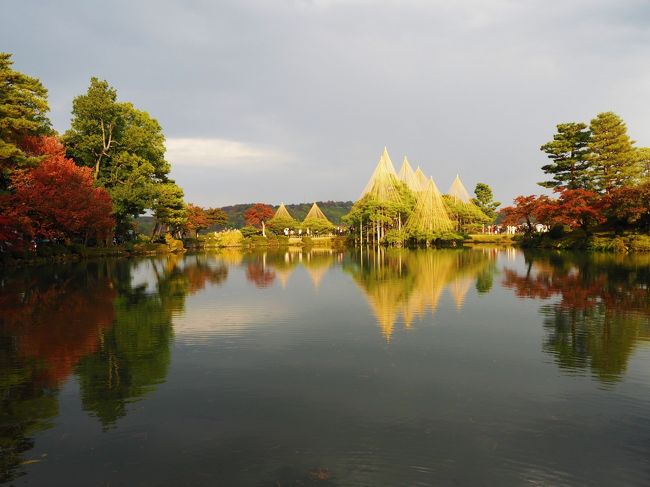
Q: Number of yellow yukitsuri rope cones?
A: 7